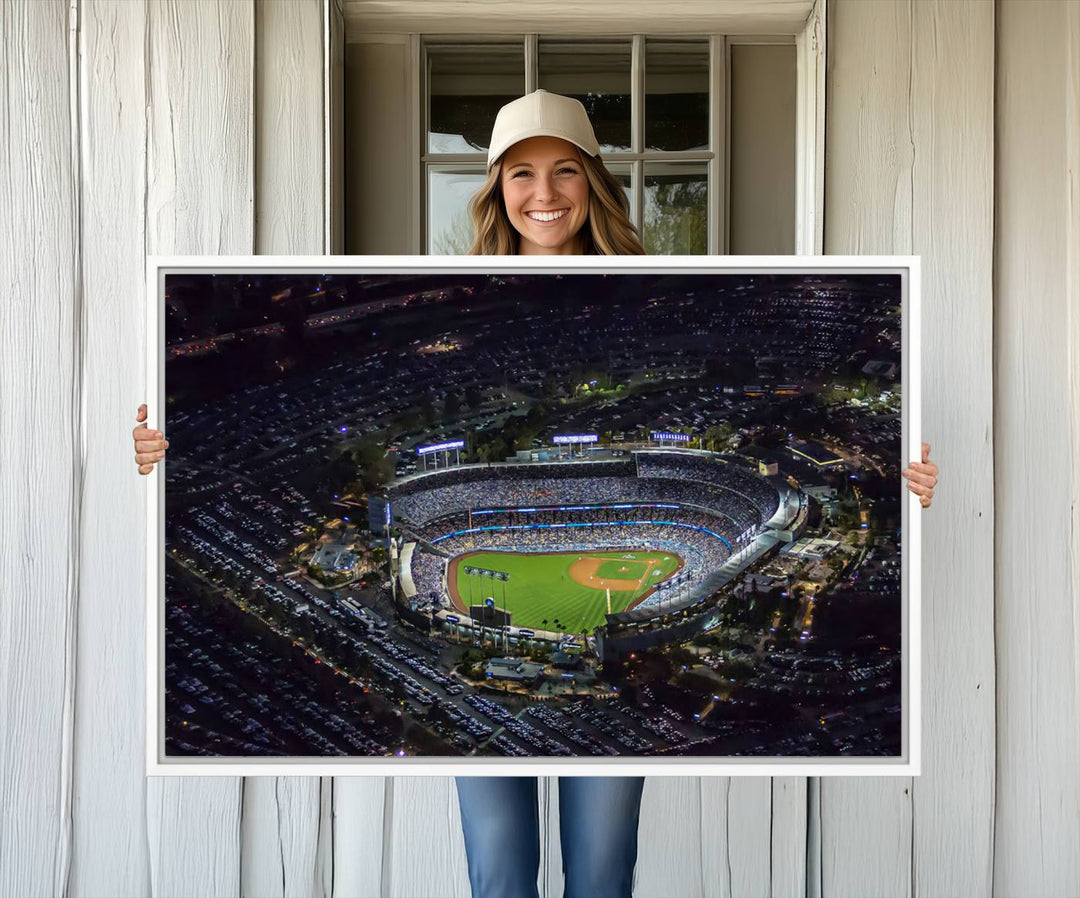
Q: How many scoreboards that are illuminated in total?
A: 3